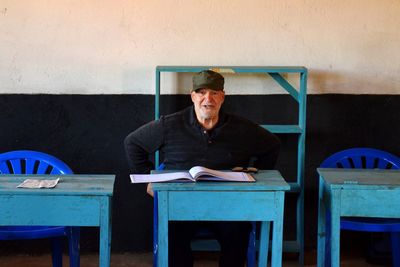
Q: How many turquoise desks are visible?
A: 3